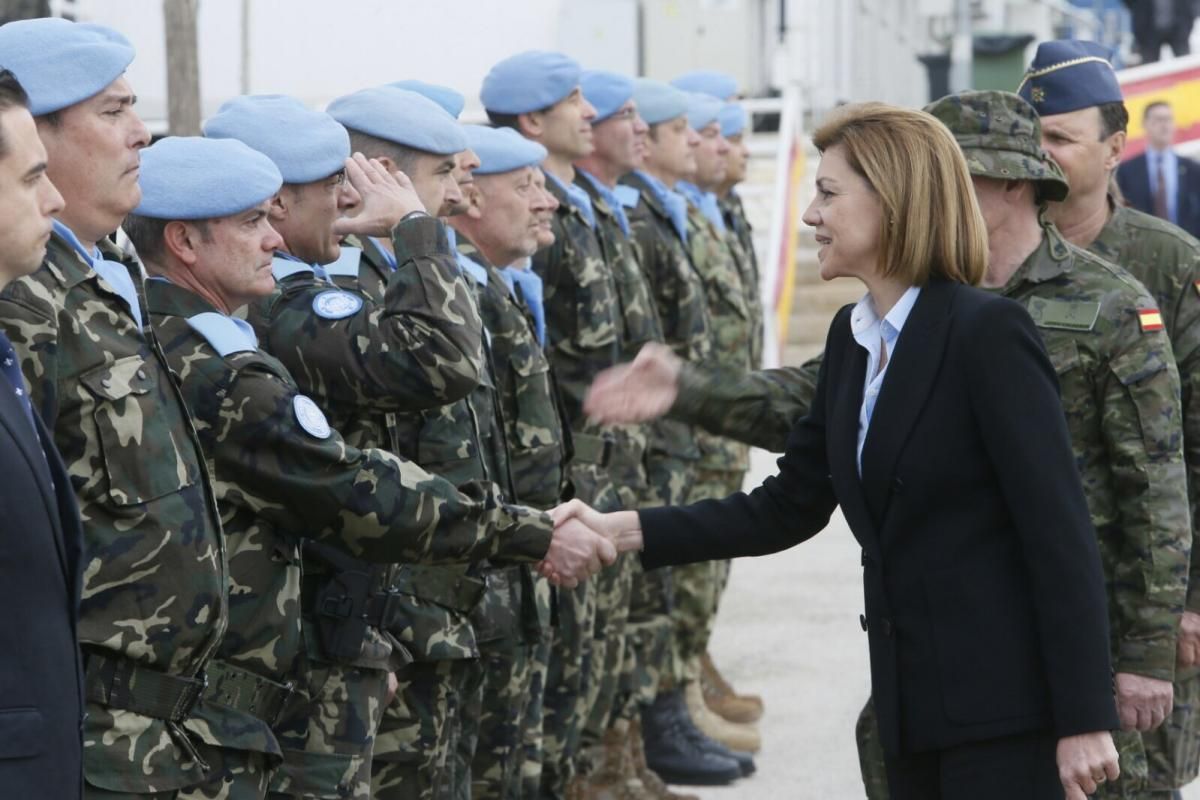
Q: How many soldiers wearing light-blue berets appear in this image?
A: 12